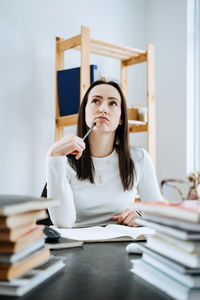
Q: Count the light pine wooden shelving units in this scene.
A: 1